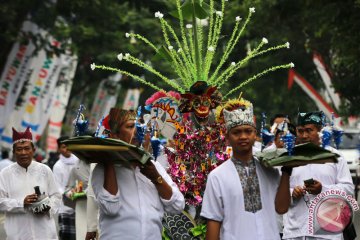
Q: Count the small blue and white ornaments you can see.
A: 8